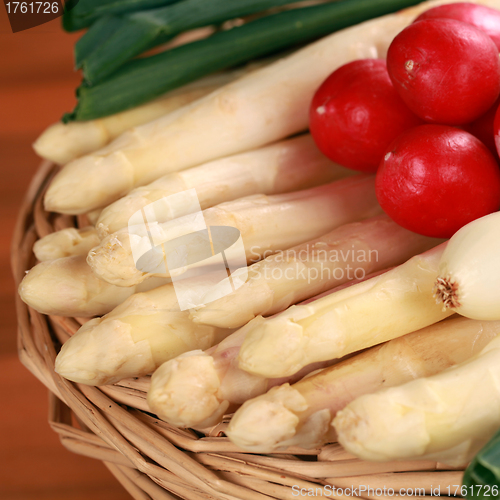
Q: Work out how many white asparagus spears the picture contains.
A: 12